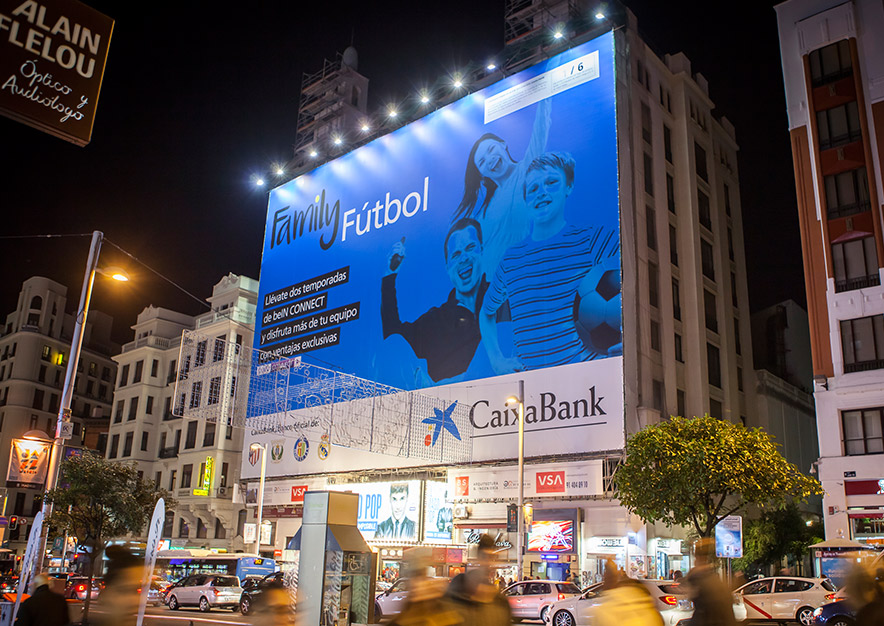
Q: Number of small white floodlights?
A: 11